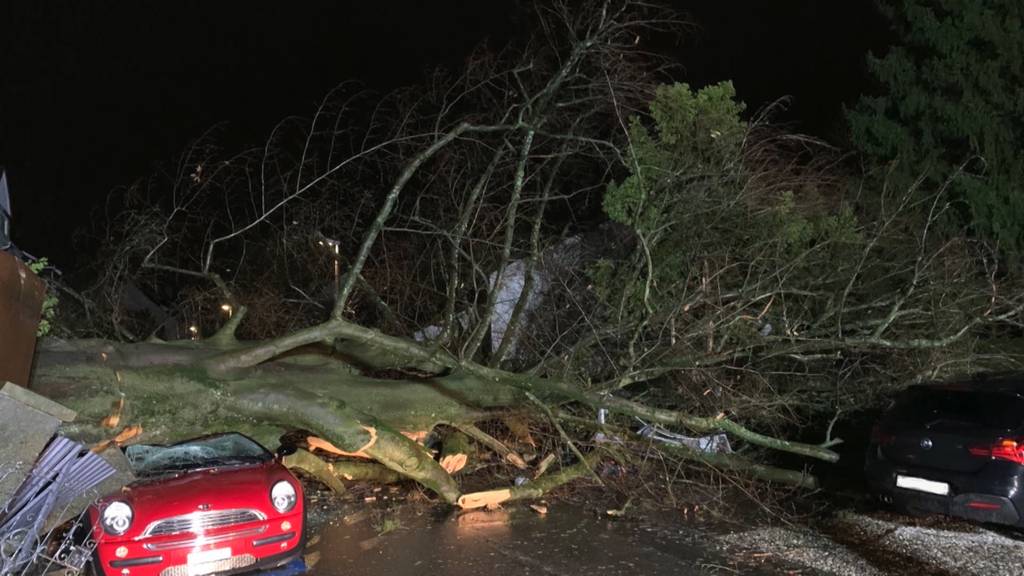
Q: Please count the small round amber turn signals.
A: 2